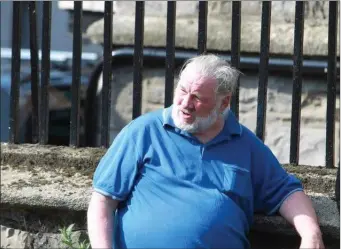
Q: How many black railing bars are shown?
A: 12